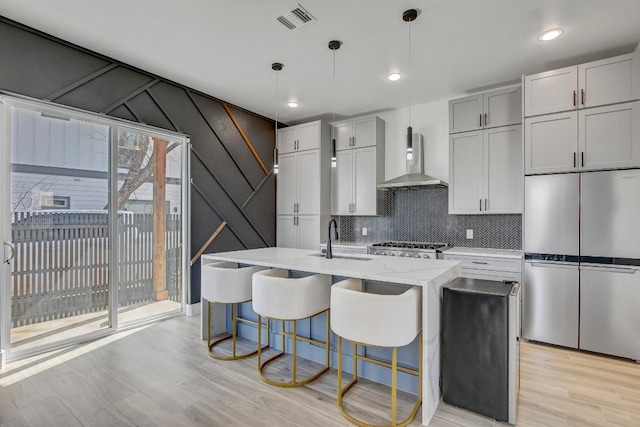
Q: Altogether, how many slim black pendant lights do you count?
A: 3